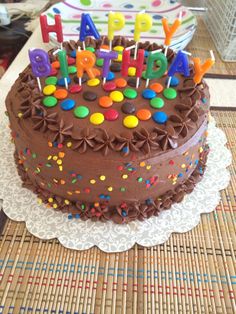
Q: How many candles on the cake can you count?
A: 13